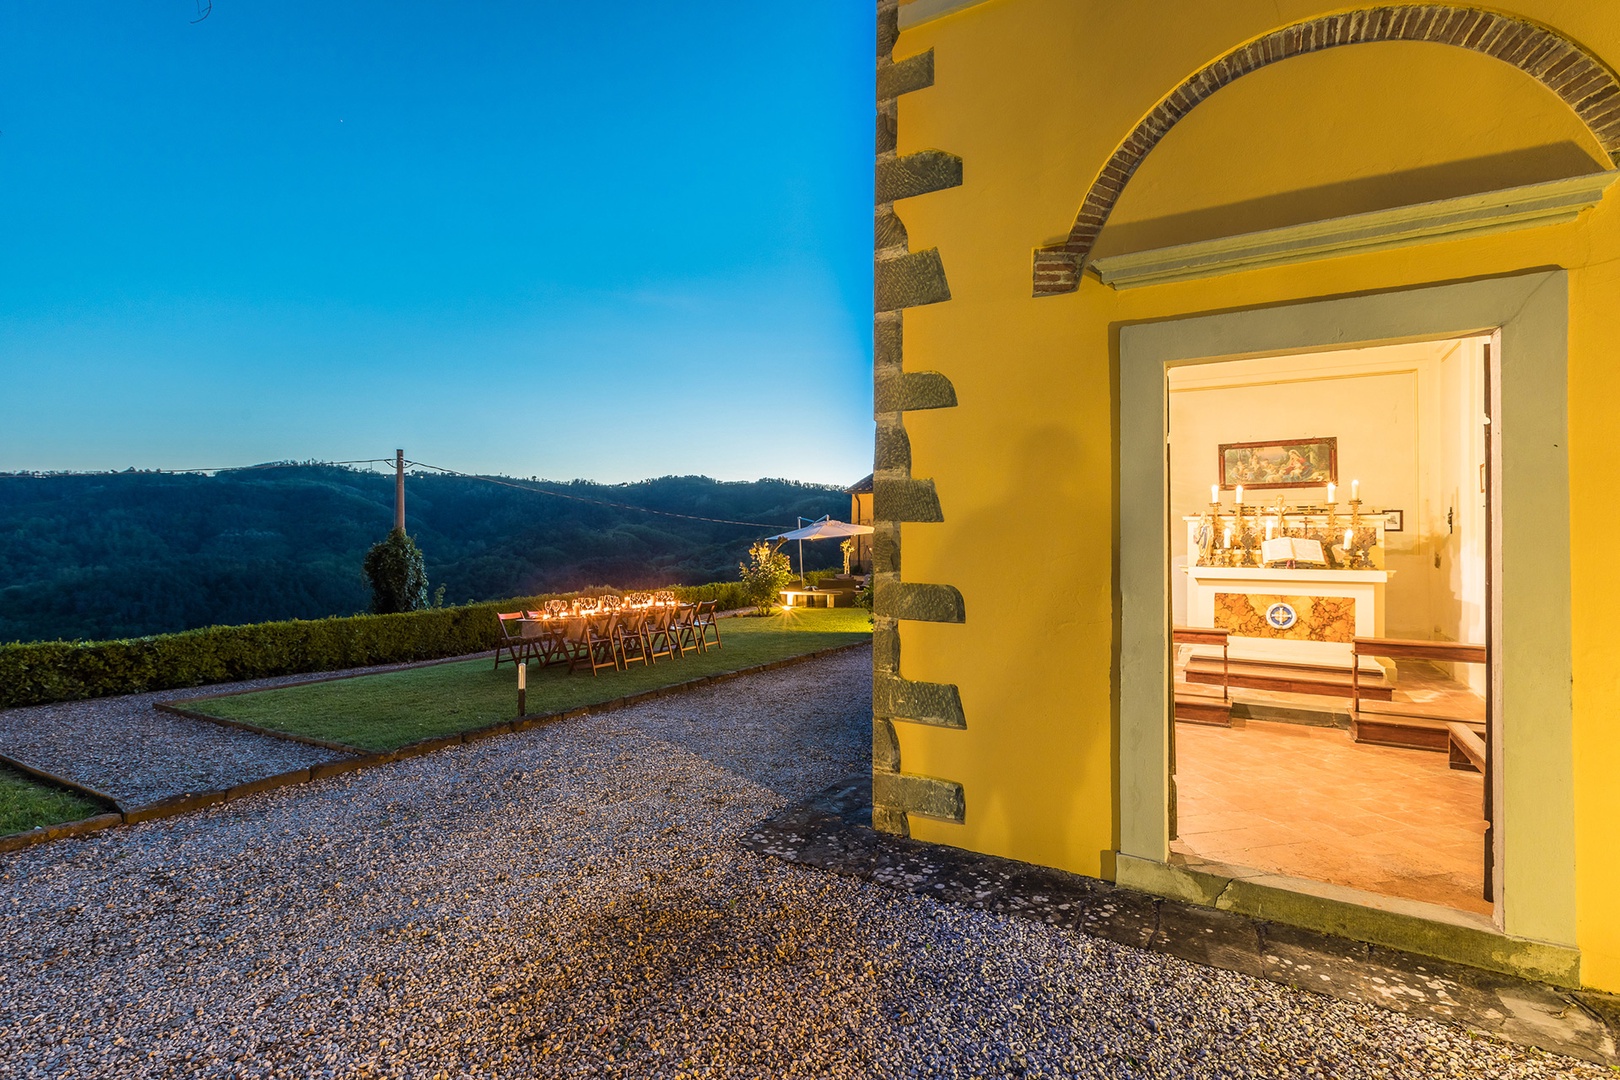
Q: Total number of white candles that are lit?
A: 7